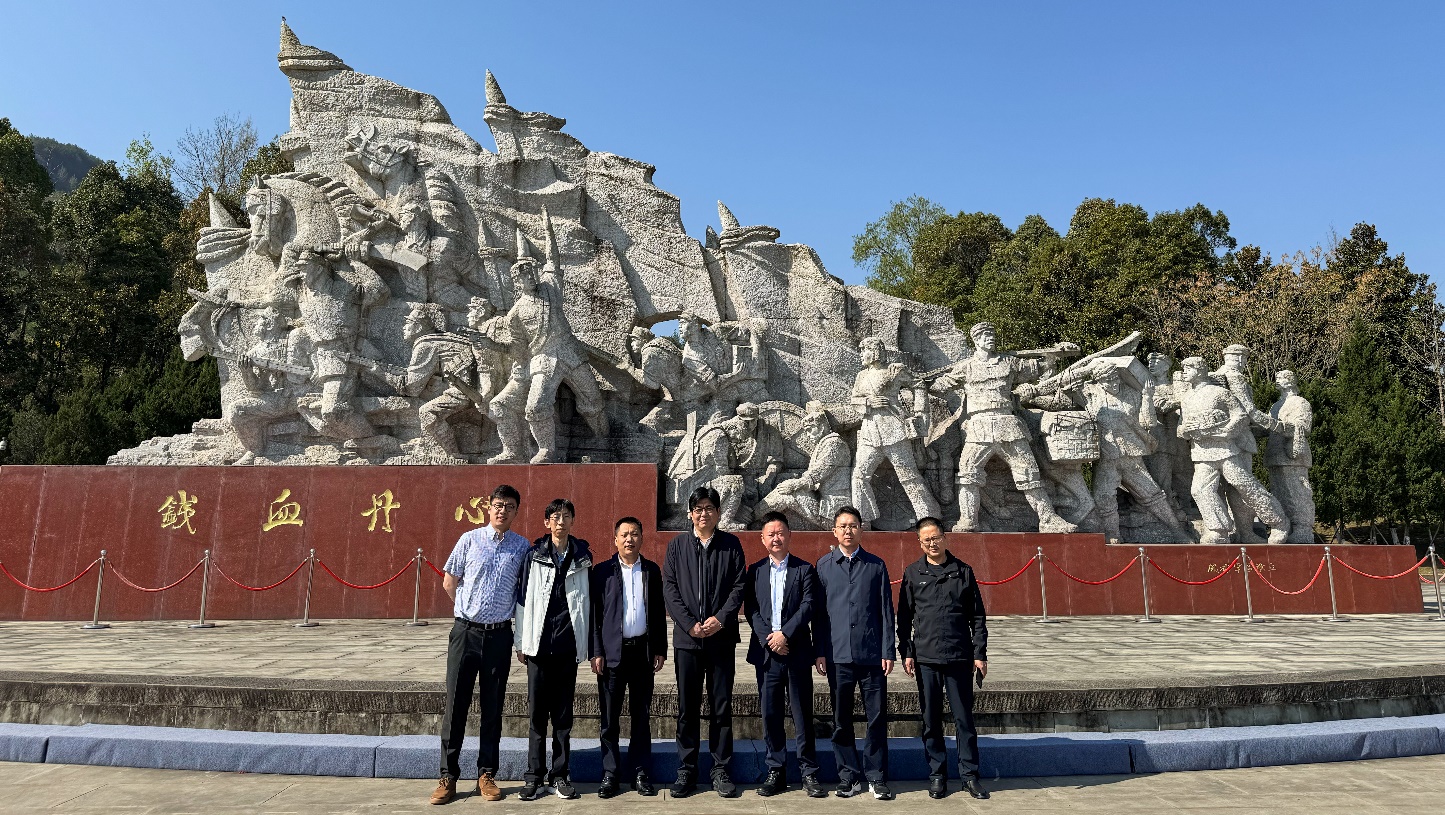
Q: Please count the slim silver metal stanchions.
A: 9